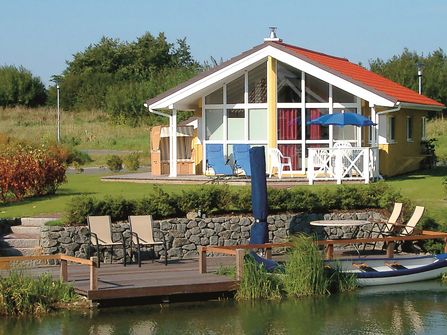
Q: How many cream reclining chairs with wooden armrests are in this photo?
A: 2